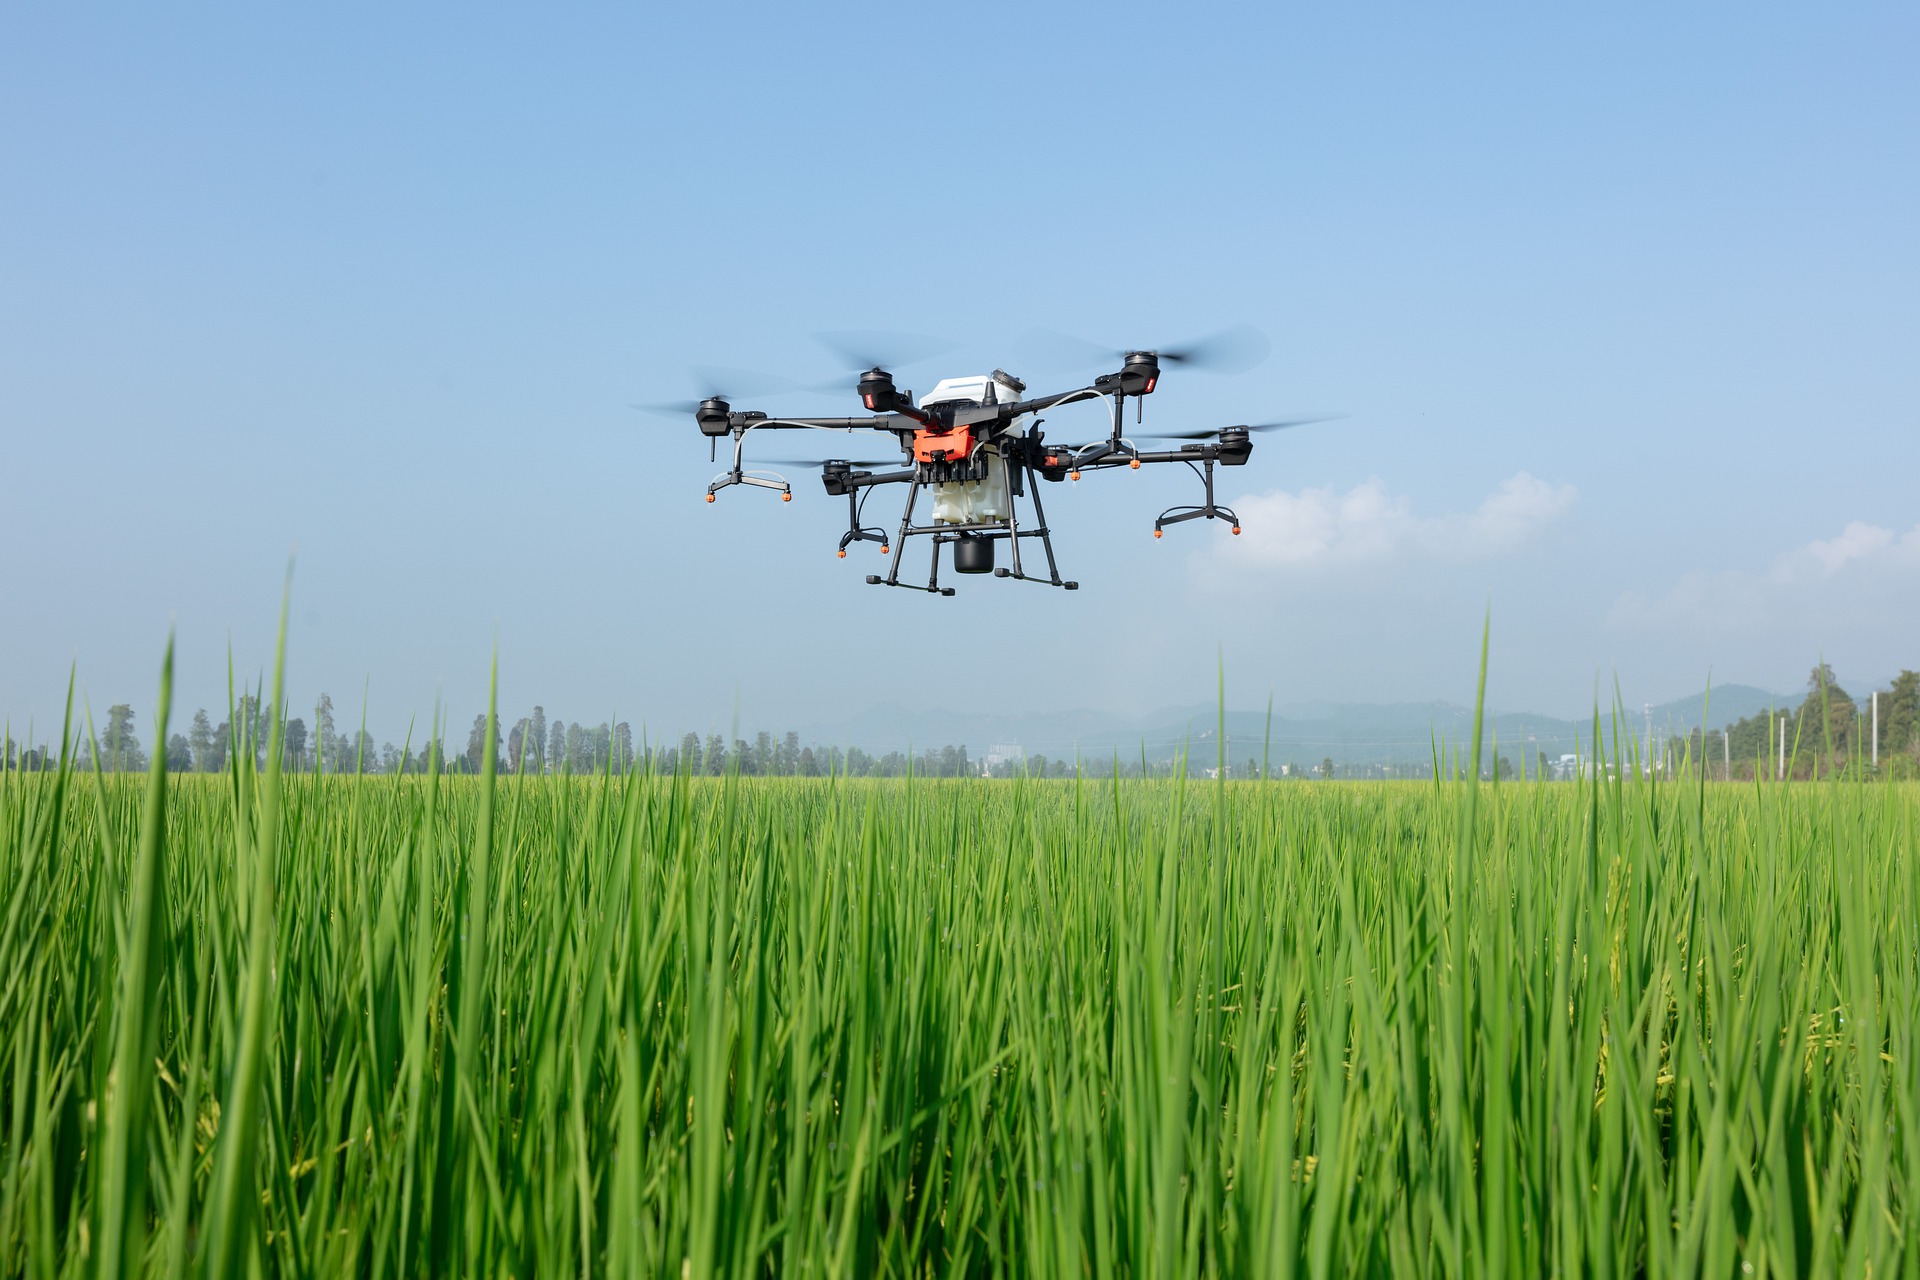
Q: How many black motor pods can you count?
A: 6